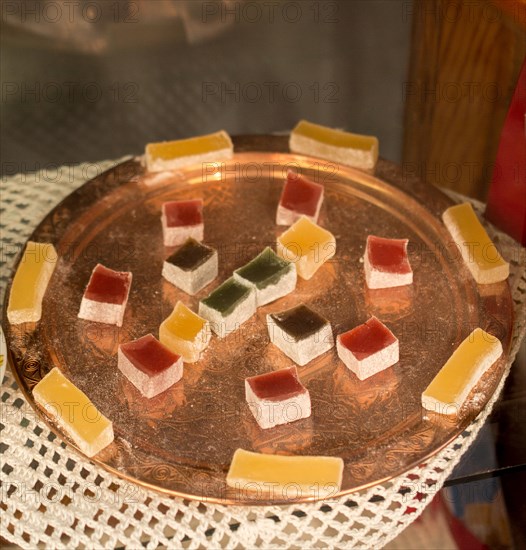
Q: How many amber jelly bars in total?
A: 7